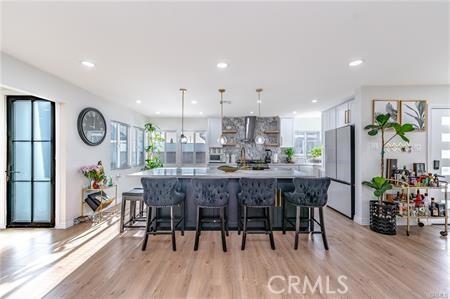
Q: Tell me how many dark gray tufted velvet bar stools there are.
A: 4